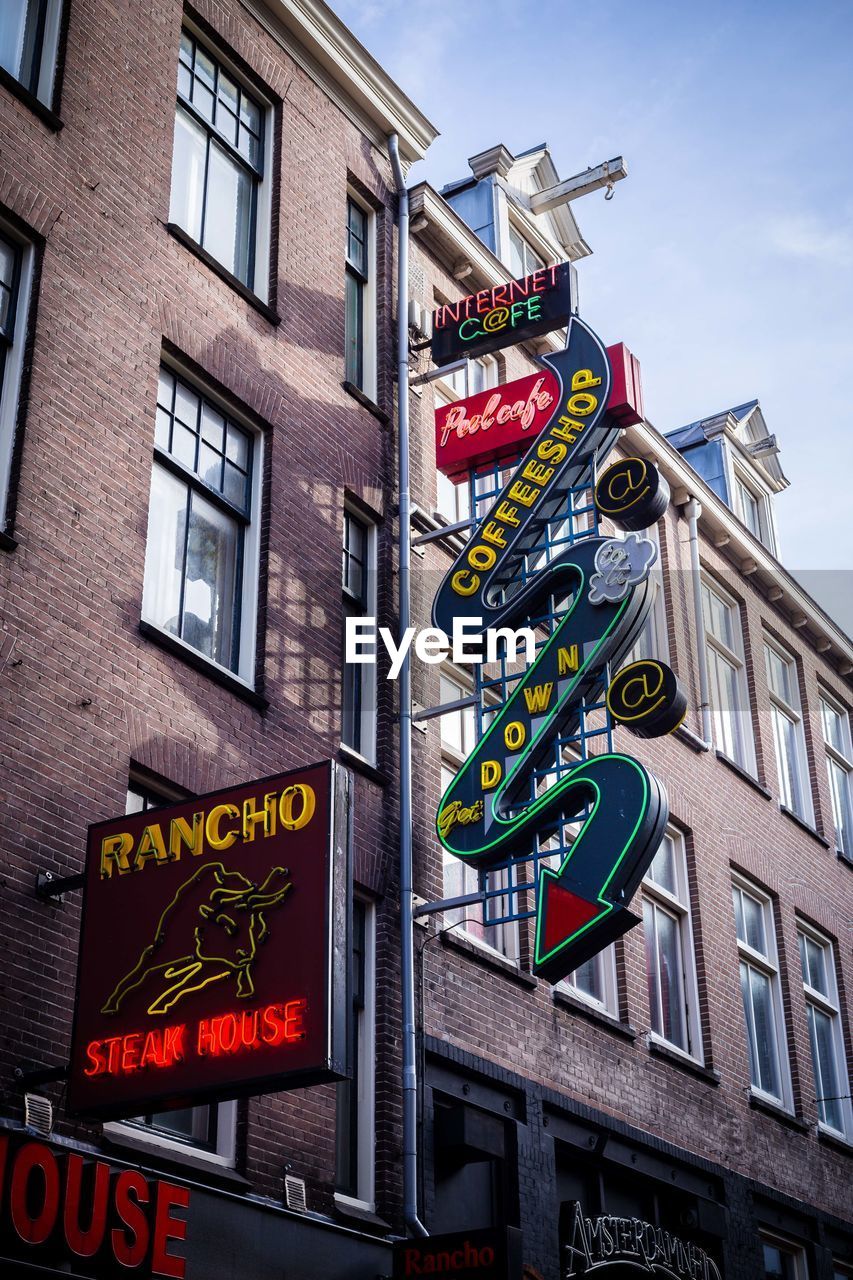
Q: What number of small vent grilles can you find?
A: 2